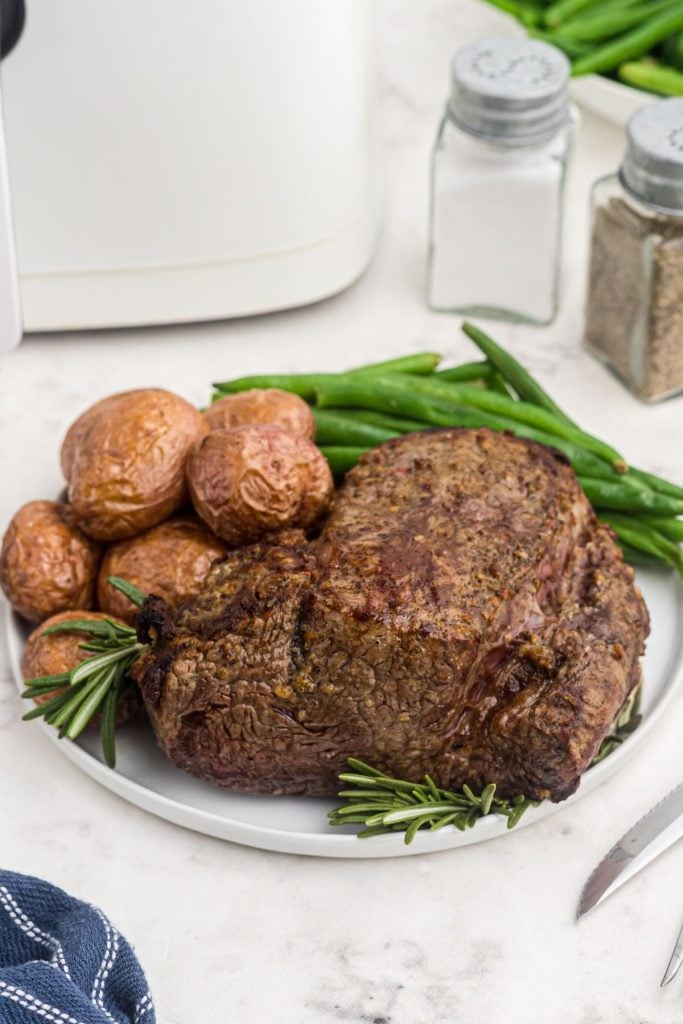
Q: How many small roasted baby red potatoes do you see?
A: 6